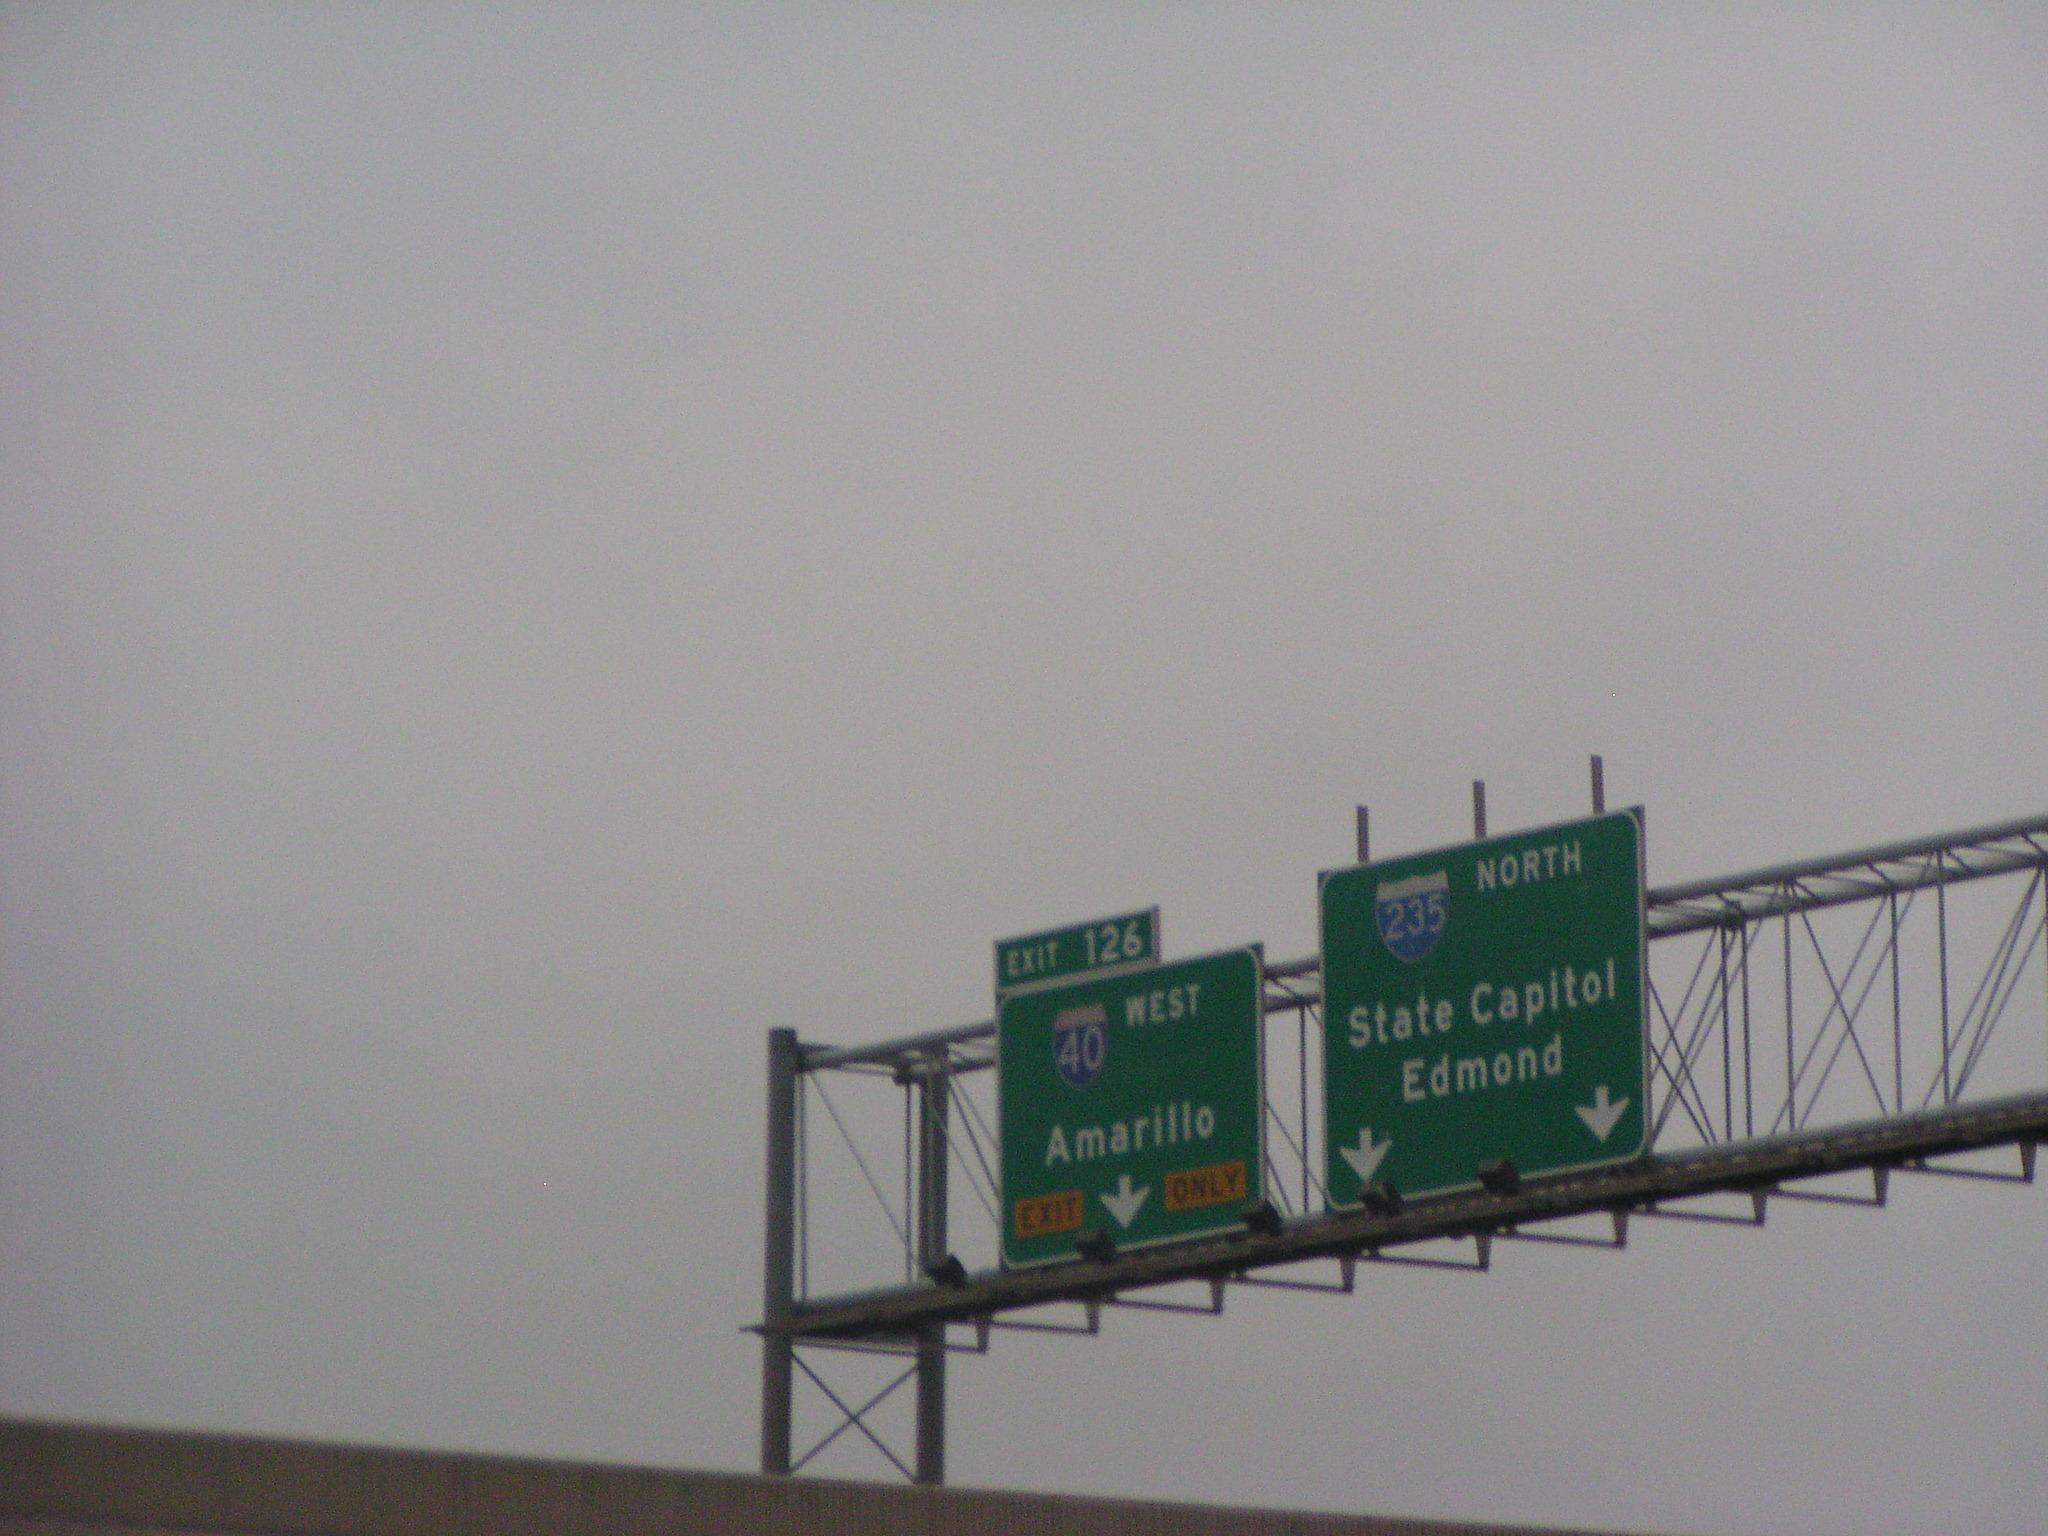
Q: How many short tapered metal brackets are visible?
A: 9